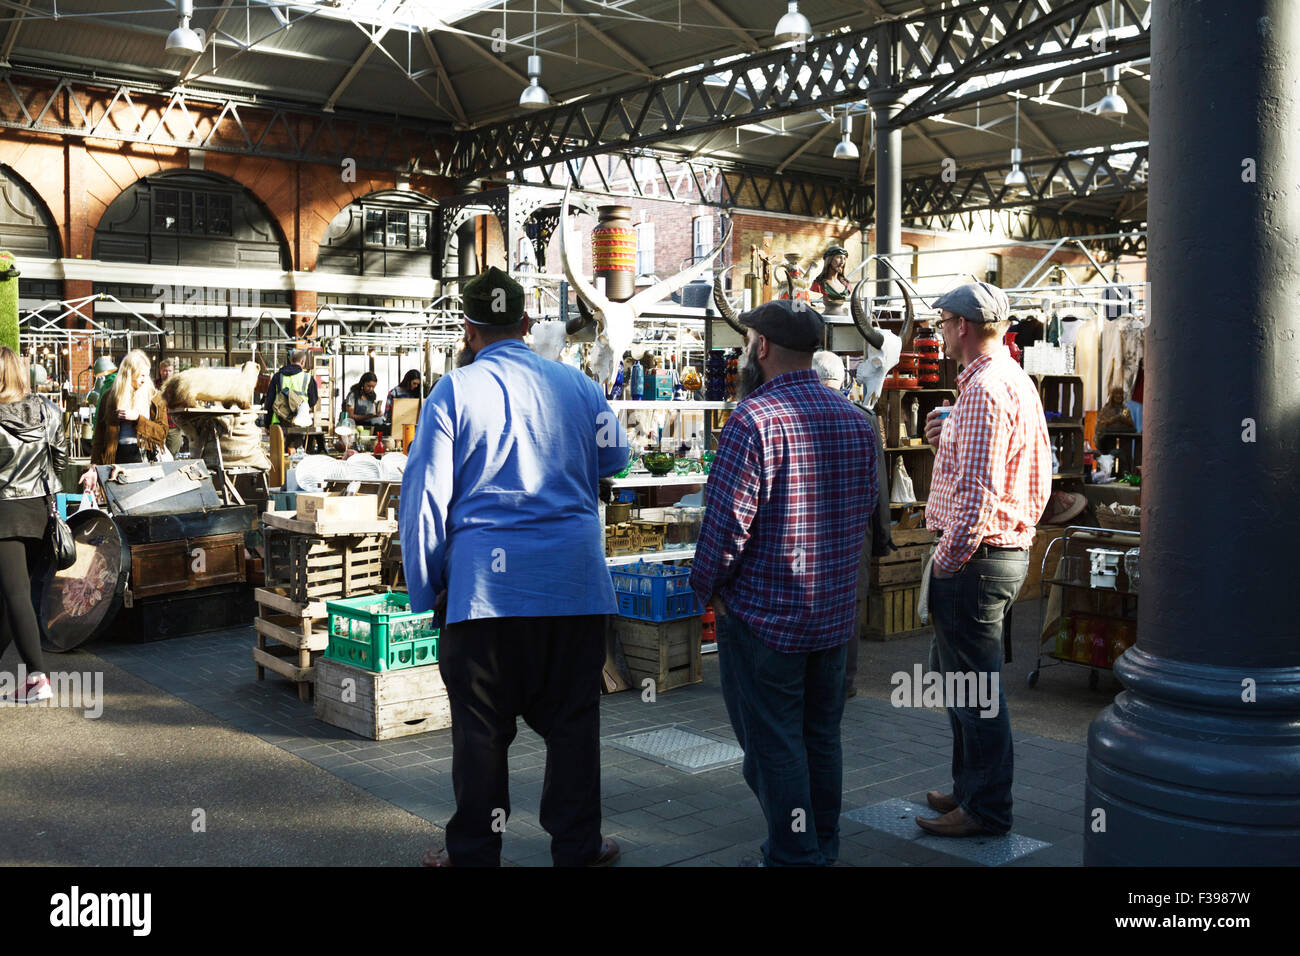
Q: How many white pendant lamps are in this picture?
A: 6